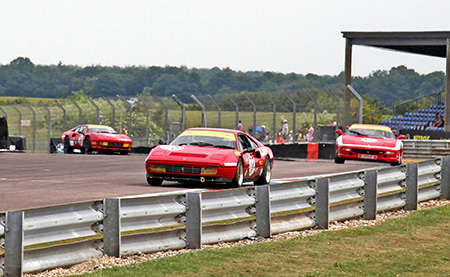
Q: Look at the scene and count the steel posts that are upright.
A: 8